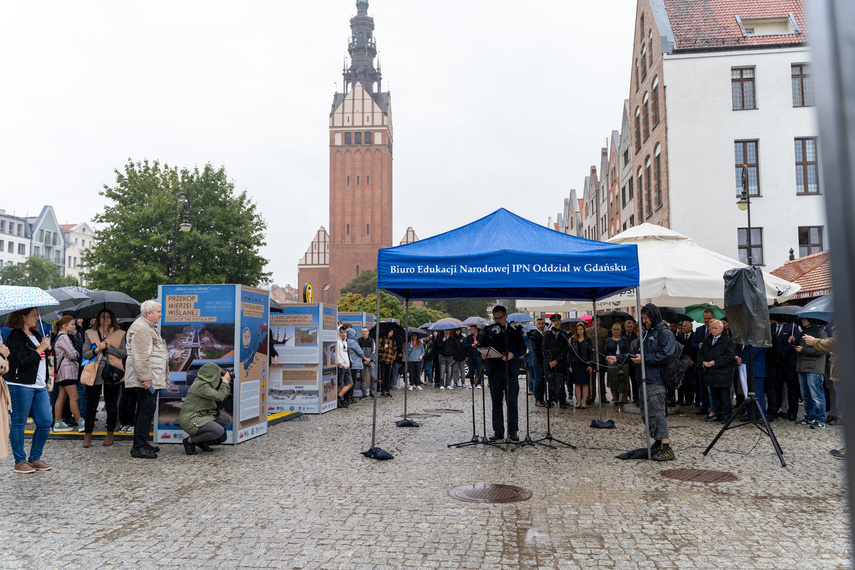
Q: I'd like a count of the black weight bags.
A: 4